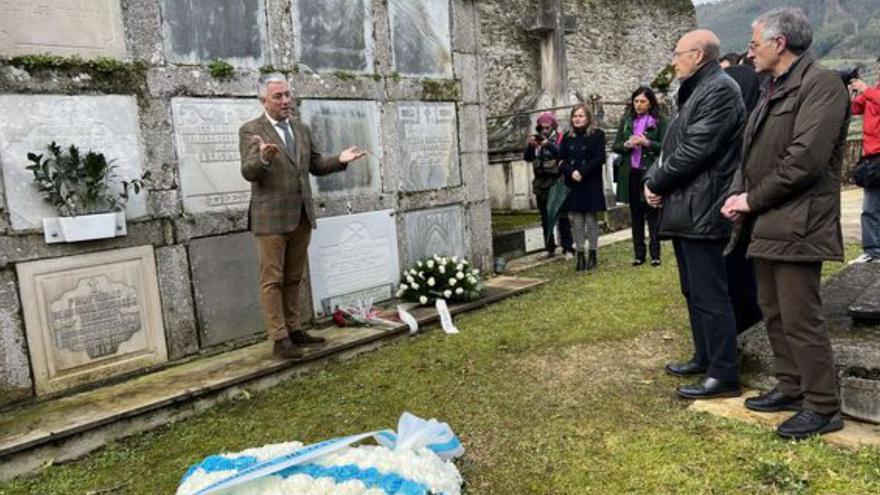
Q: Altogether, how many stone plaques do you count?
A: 12